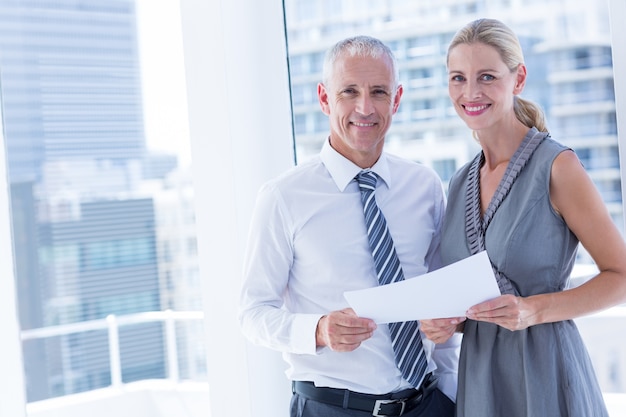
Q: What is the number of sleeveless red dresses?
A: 0